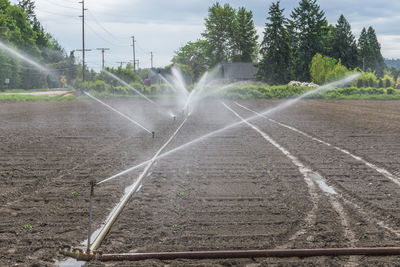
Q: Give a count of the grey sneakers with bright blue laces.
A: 0